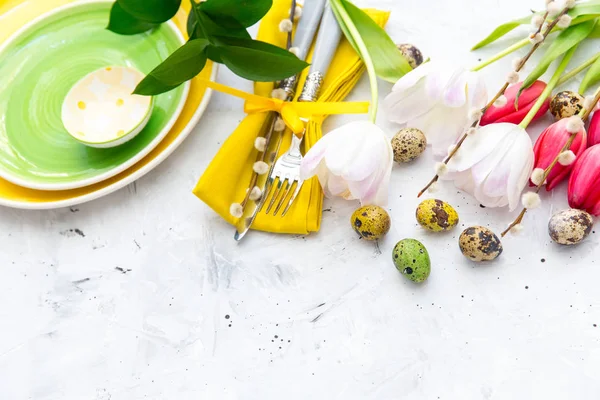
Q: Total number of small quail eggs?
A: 8